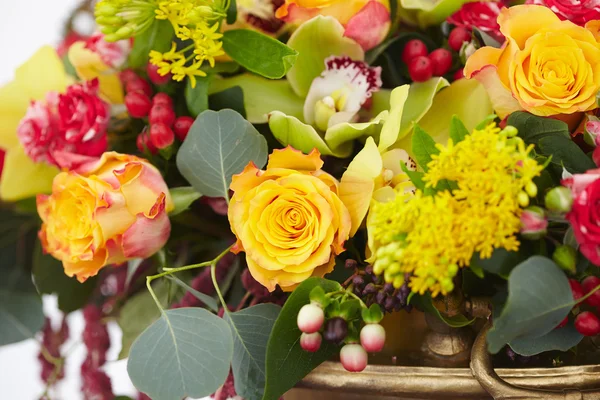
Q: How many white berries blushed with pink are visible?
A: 4